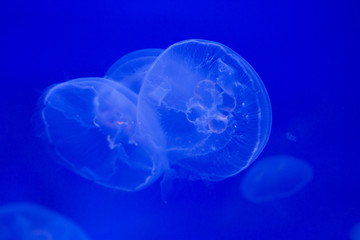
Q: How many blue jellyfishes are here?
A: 5